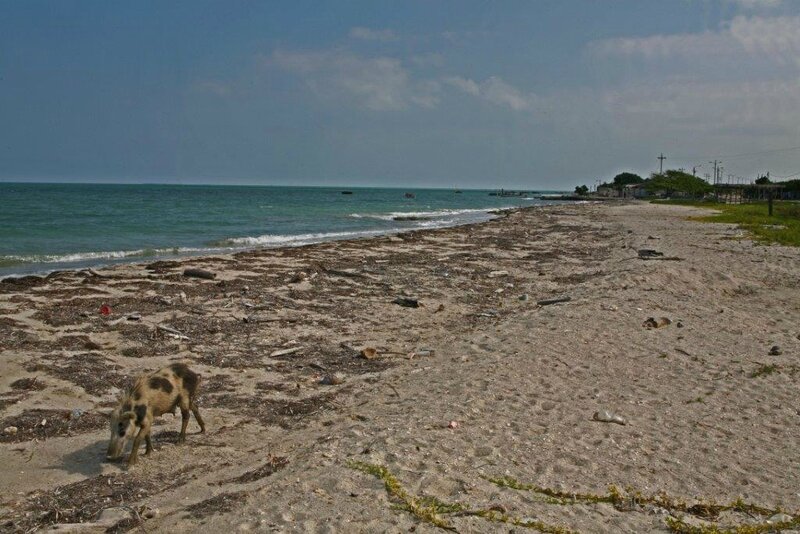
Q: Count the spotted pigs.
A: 1